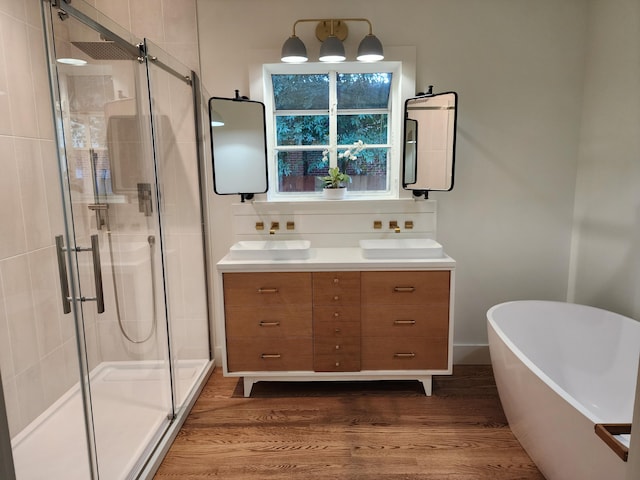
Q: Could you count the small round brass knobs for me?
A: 6